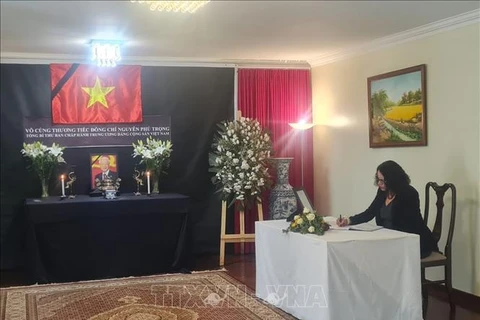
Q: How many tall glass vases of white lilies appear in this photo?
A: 2